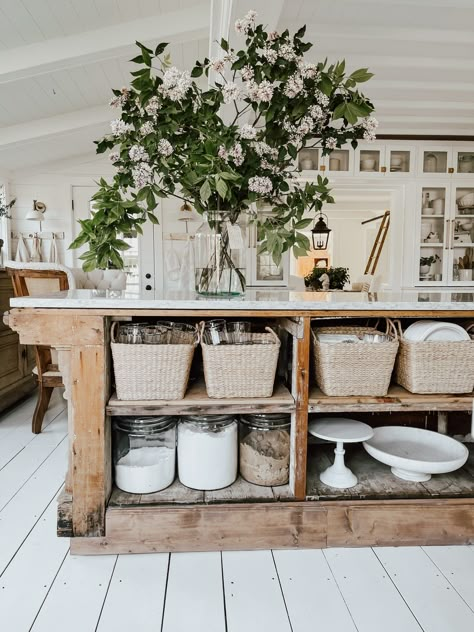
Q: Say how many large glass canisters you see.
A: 3